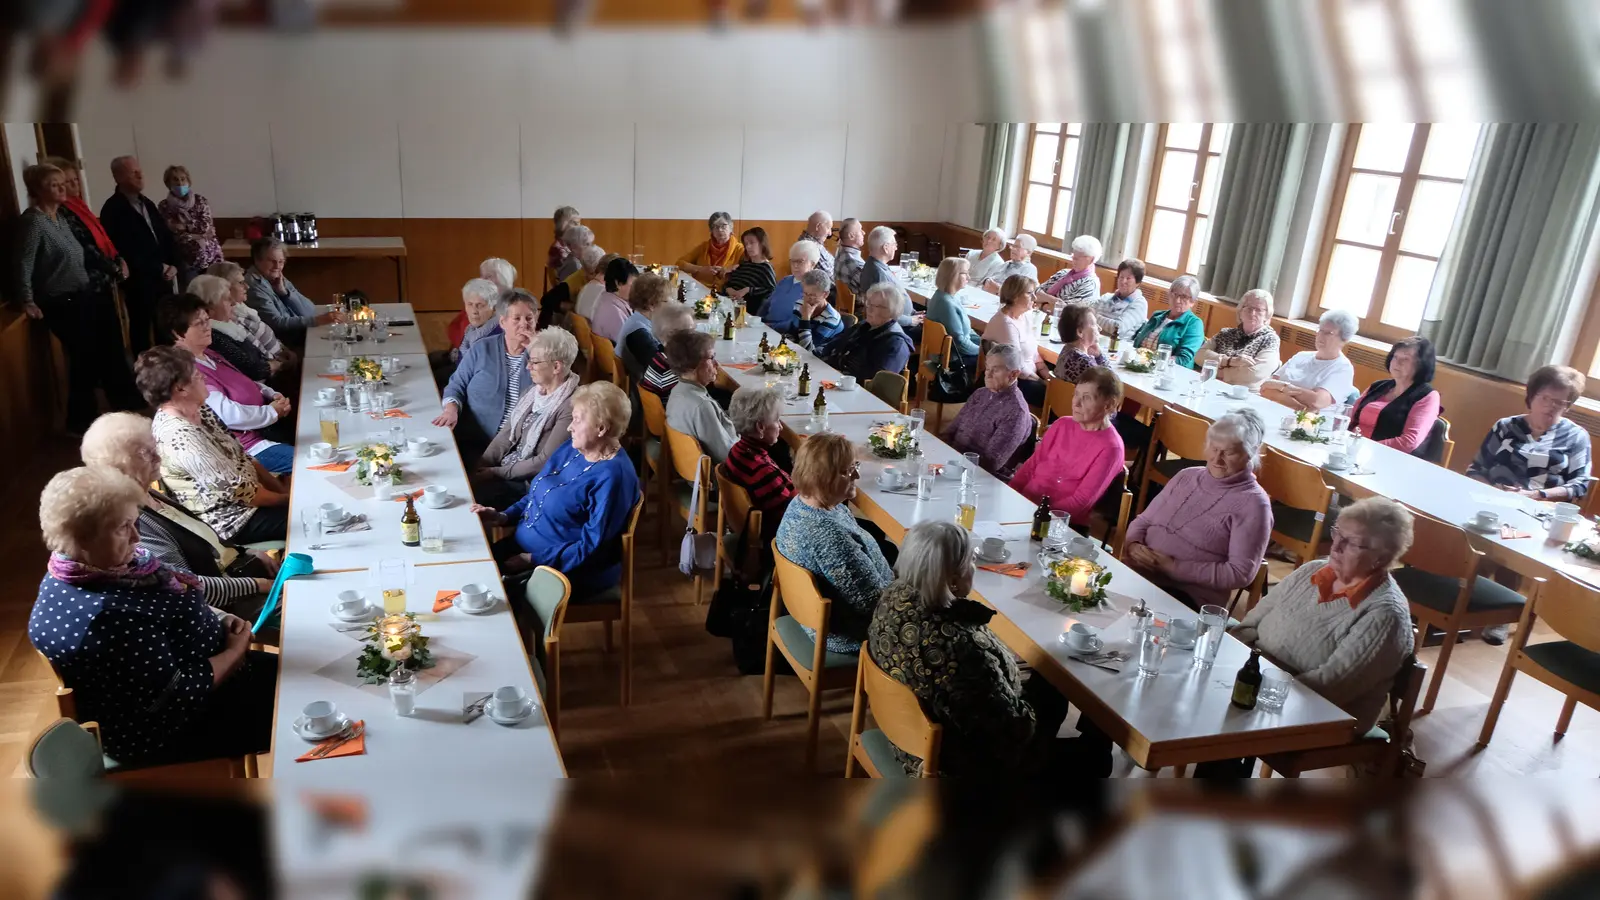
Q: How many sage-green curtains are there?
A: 4